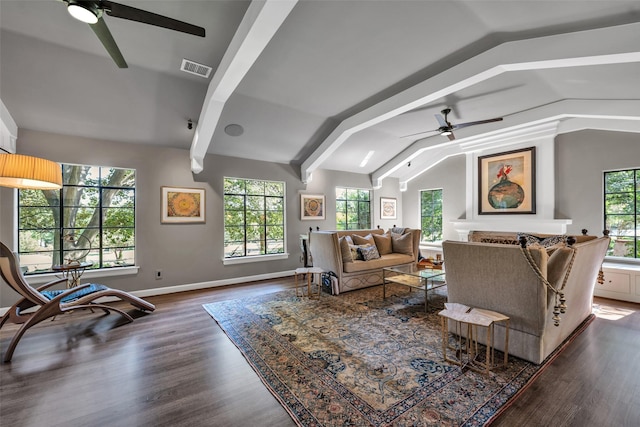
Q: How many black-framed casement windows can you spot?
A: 5